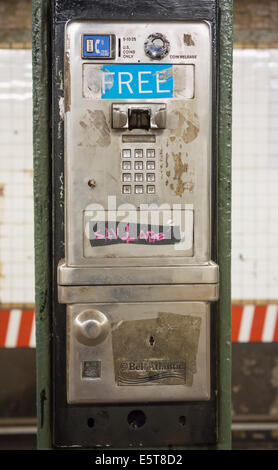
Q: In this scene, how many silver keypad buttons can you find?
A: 12